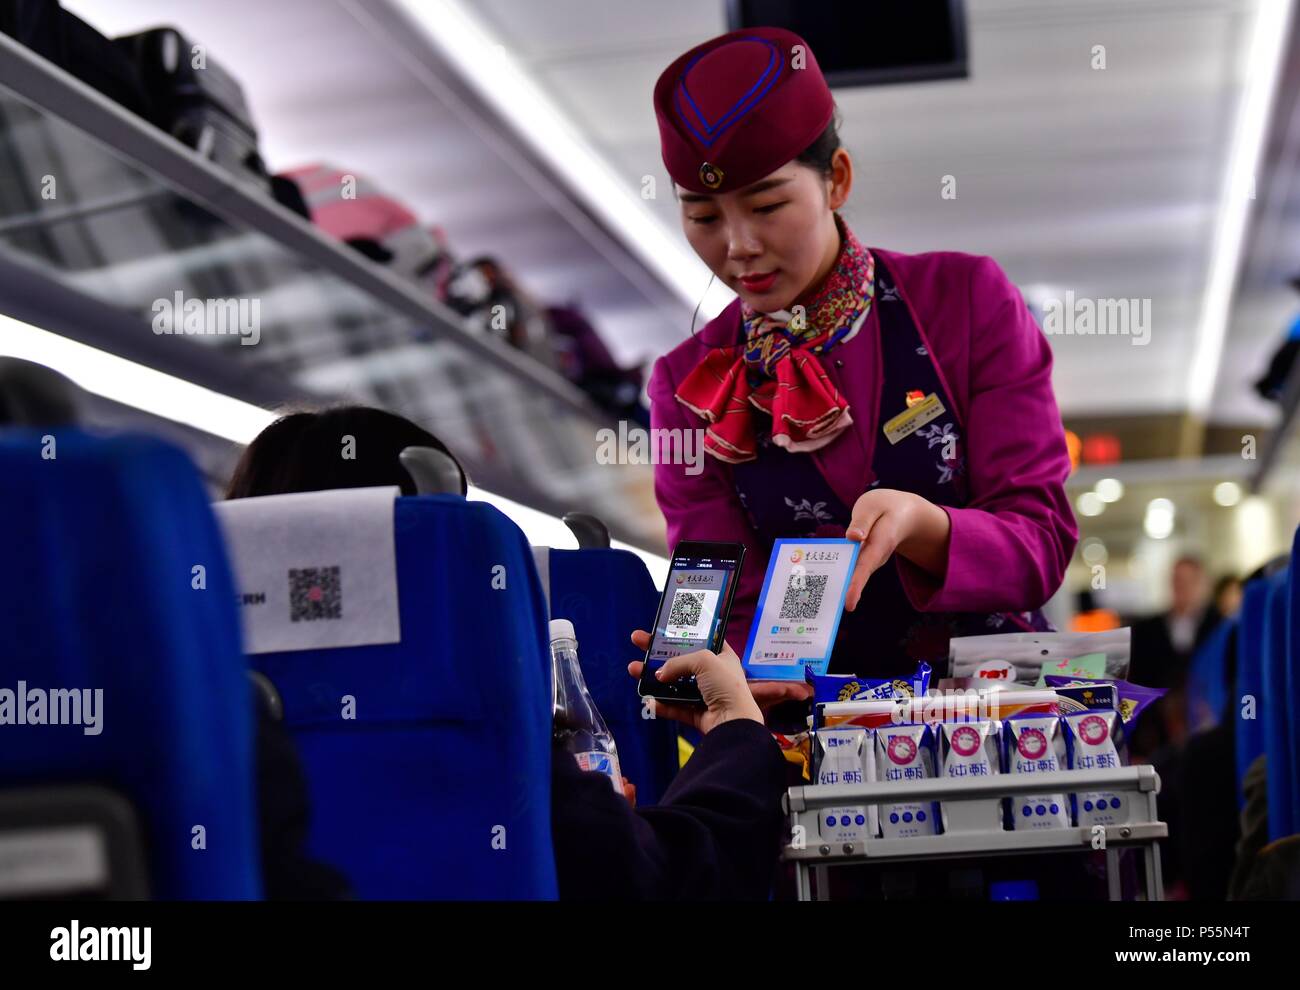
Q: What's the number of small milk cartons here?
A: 5